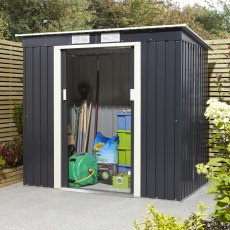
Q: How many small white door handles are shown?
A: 2